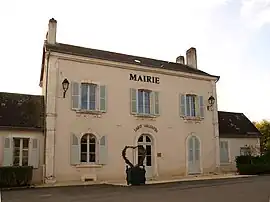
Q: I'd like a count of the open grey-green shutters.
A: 10